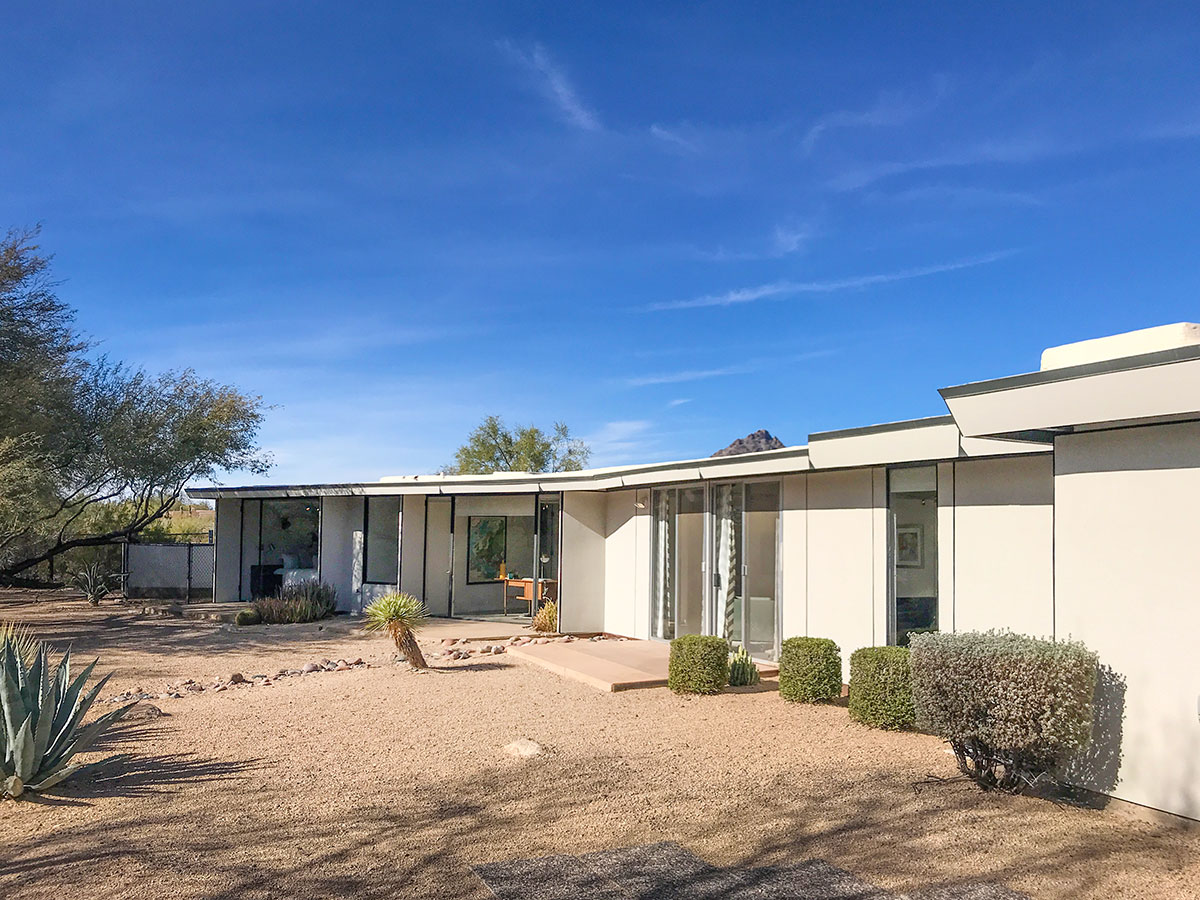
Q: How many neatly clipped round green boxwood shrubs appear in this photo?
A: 3